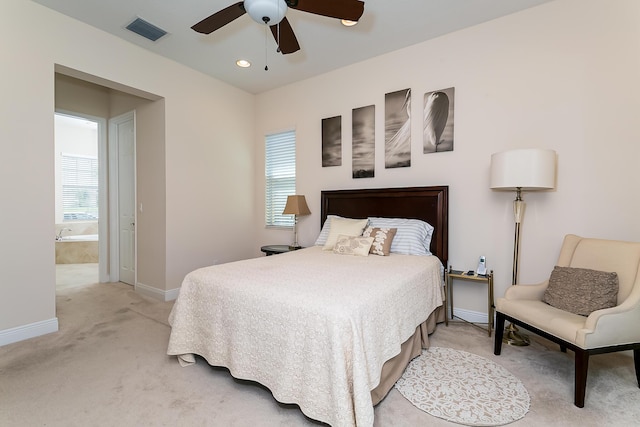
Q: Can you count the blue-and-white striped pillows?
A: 2